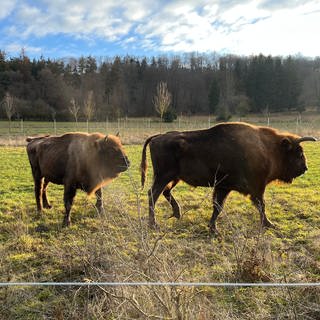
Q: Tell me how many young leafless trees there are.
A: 4